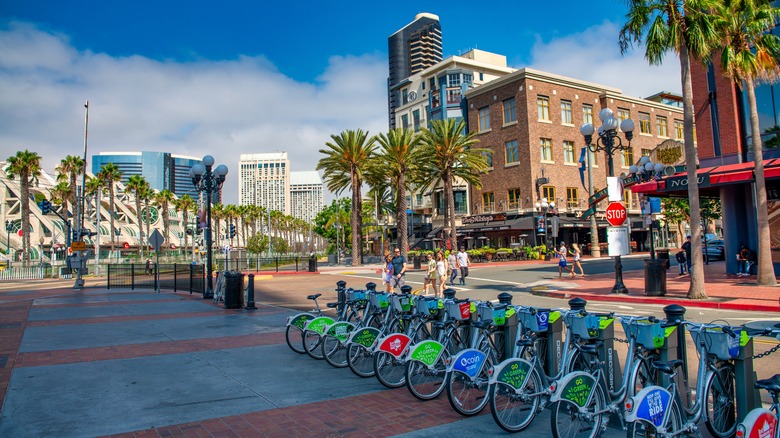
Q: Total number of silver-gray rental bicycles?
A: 11